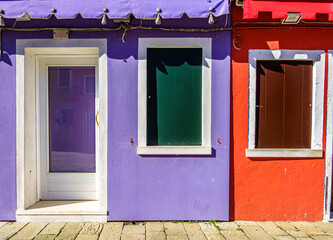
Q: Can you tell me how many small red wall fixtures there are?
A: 2